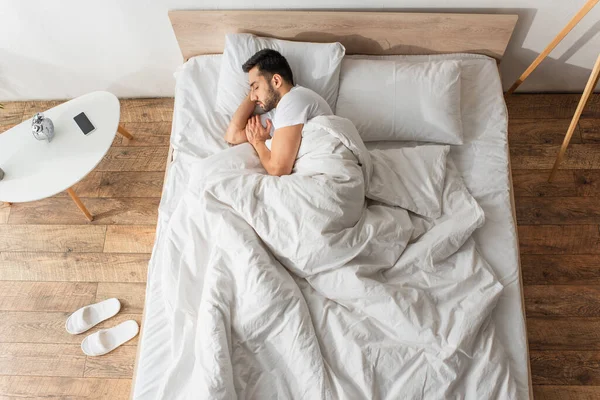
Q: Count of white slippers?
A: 2